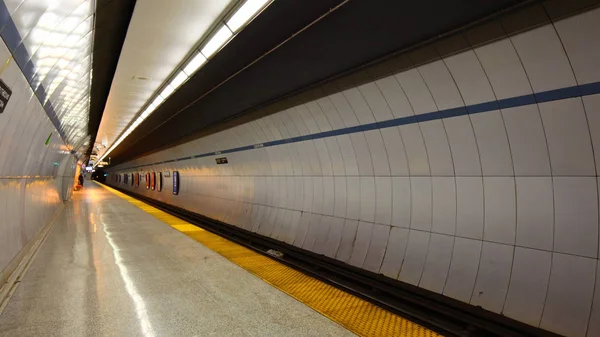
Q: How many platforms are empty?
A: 1